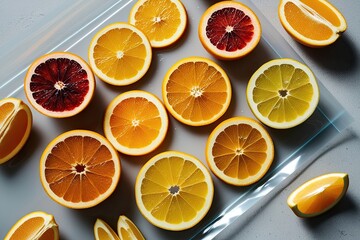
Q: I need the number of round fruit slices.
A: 10